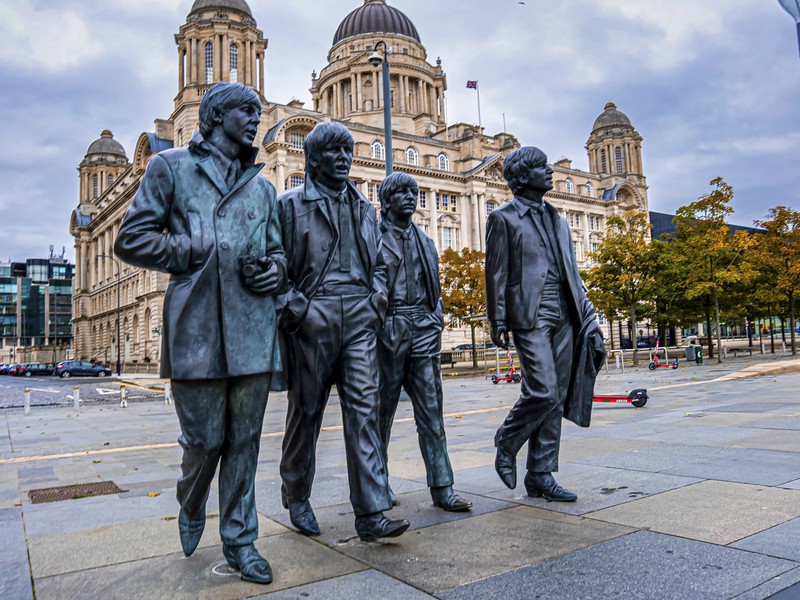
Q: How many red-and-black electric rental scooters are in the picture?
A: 3